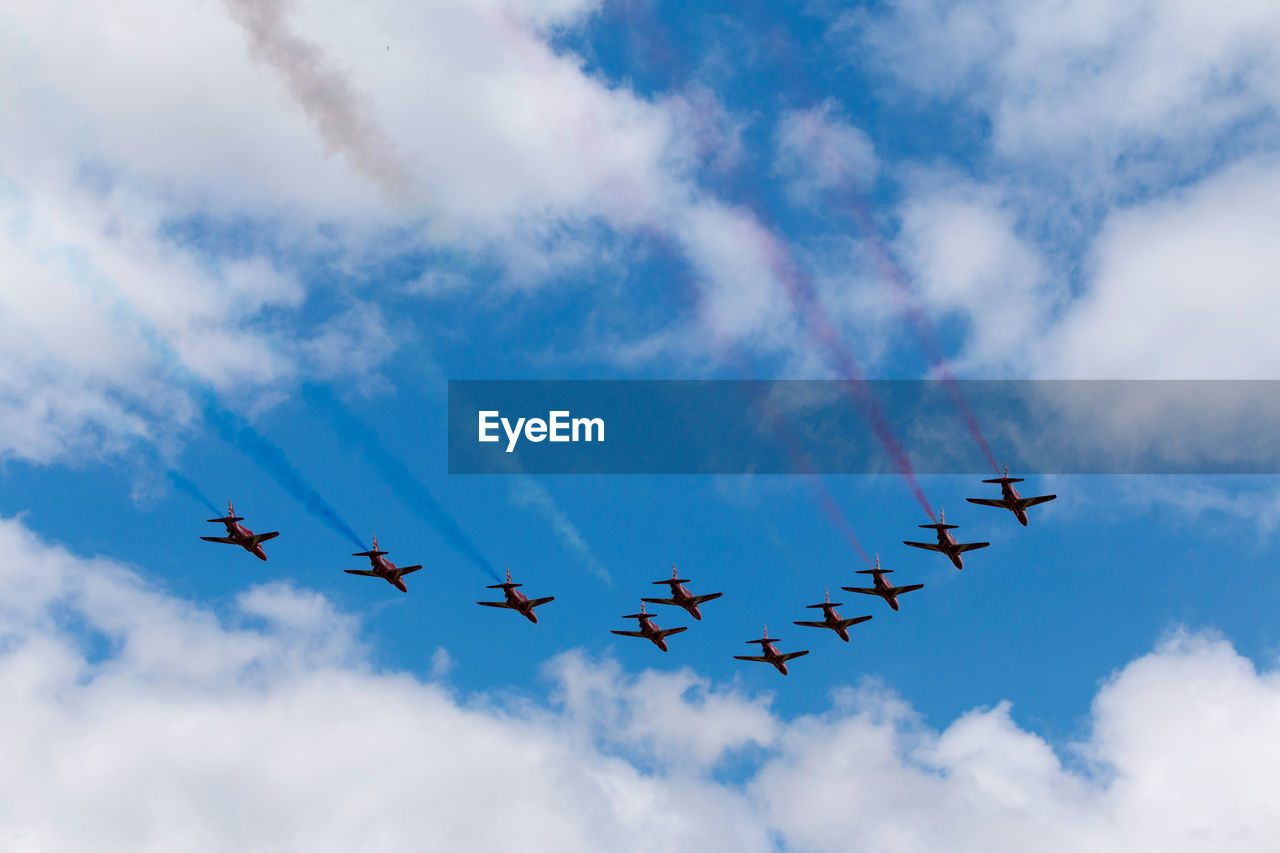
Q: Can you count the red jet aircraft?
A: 10